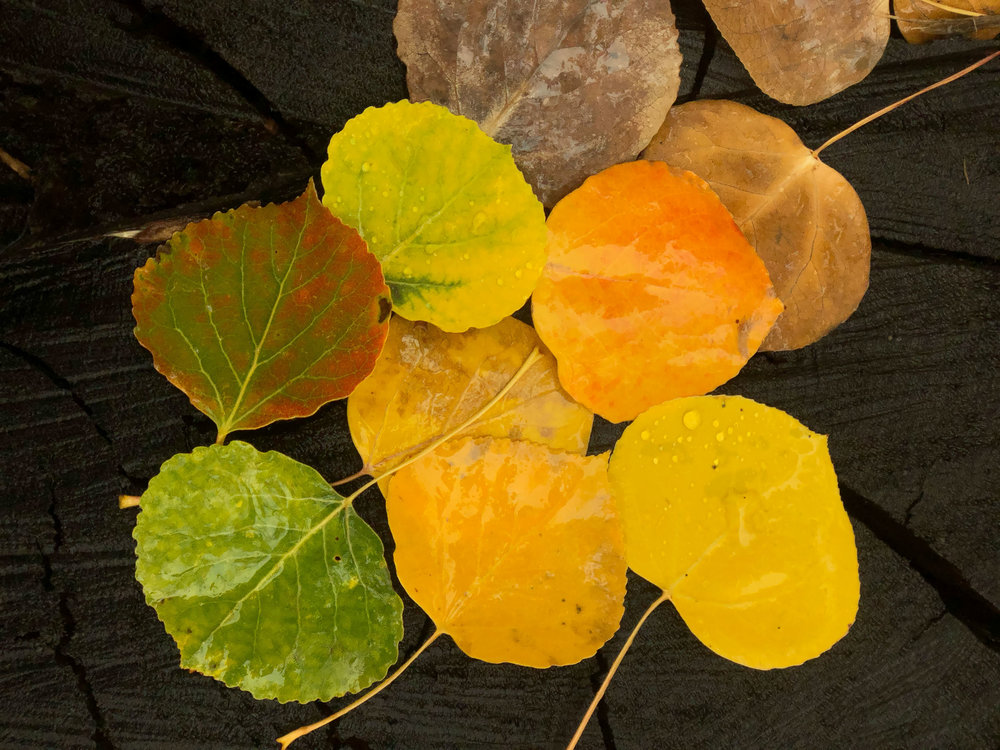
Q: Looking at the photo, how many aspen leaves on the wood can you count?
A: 11